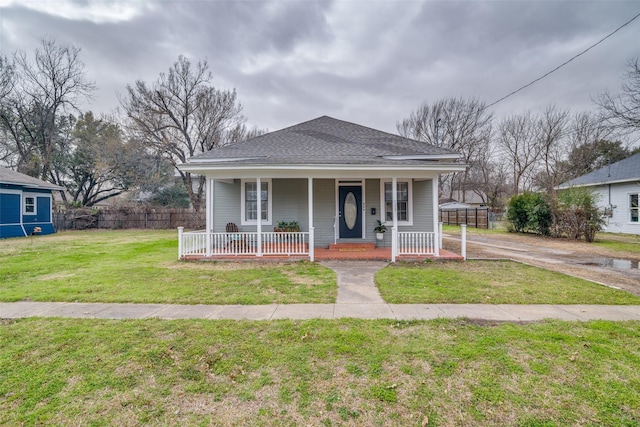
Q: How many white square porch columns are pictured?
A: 5